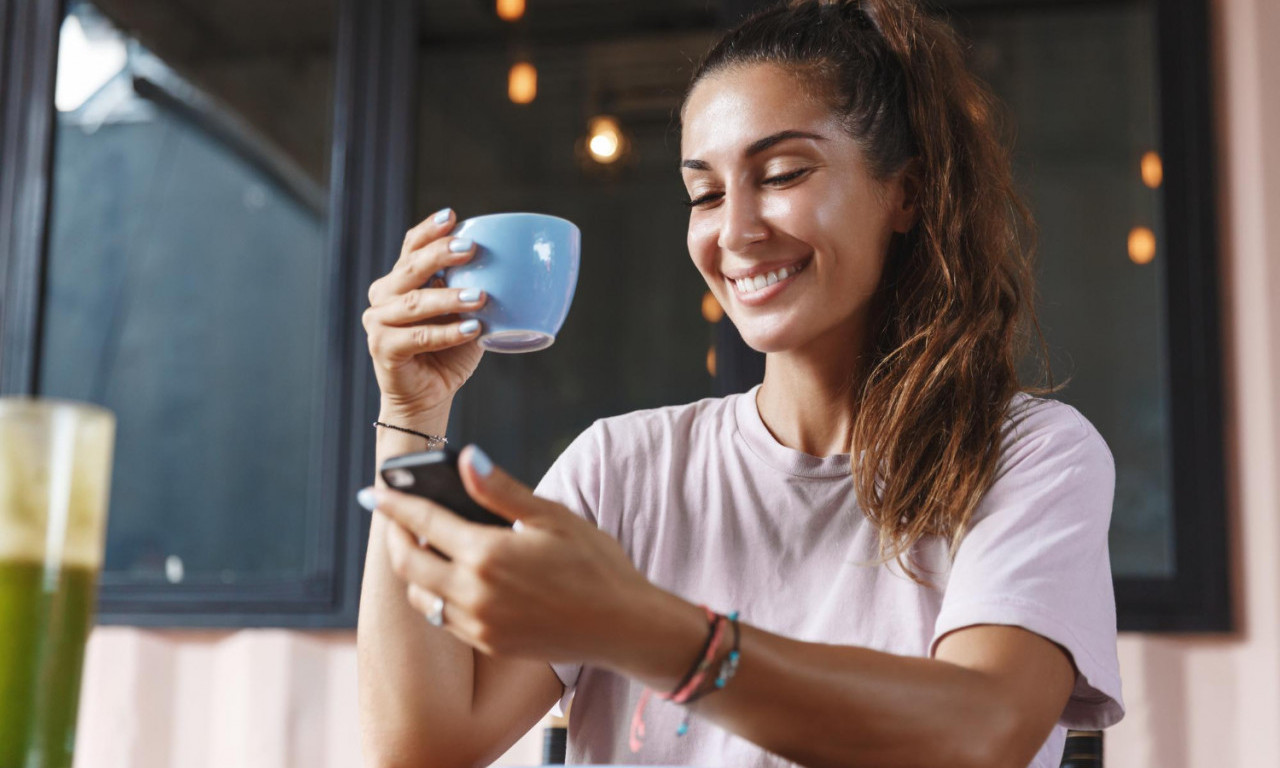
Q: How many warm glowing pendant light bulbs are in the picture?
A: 7